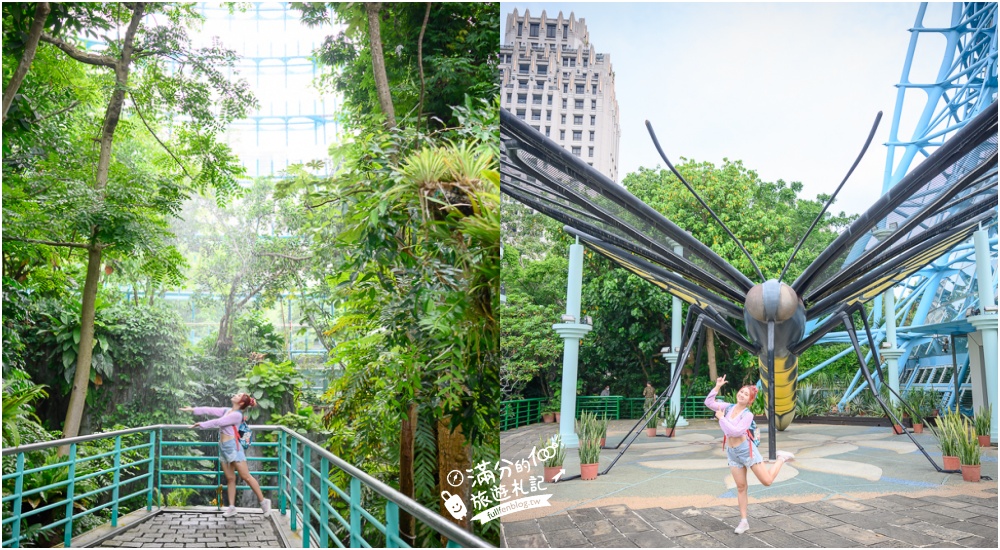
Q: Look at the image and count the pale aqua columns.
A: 4